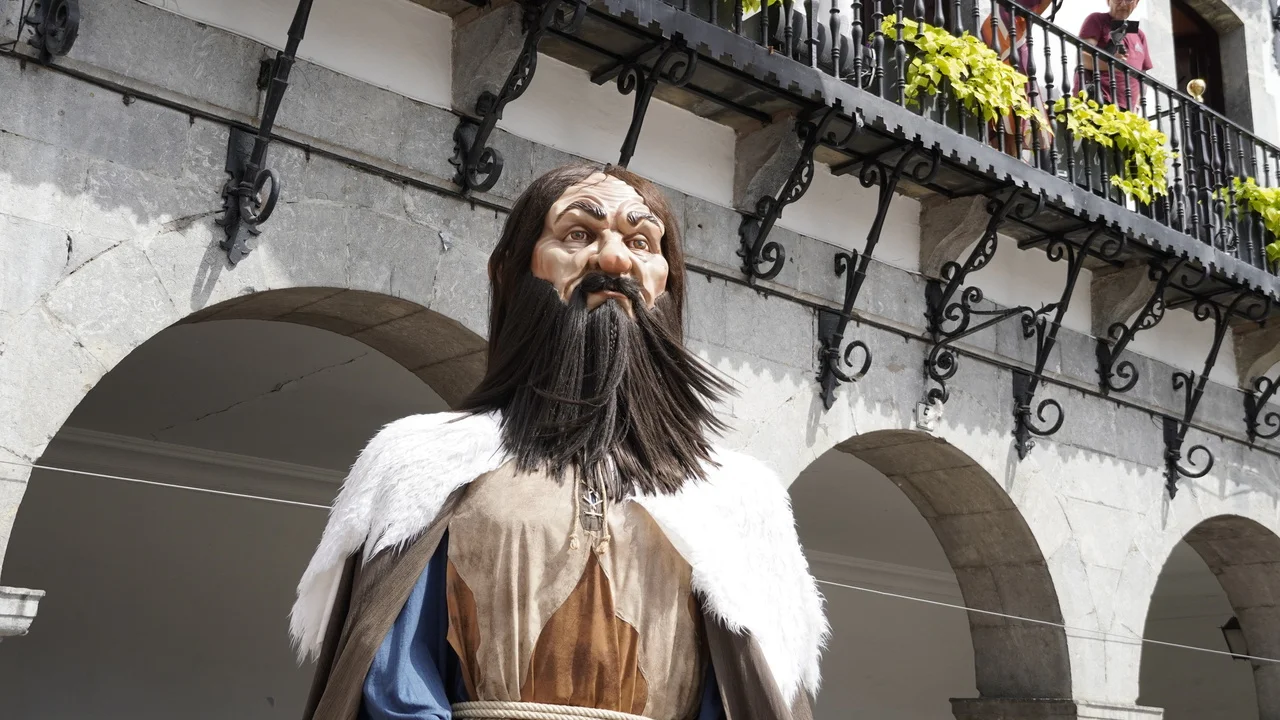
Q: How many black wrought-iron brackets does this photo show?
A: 11